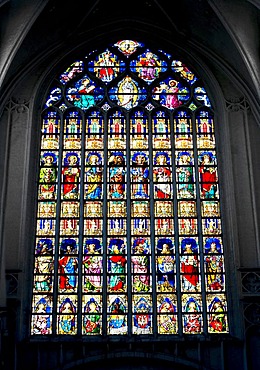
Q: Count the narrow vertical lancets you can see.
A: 8